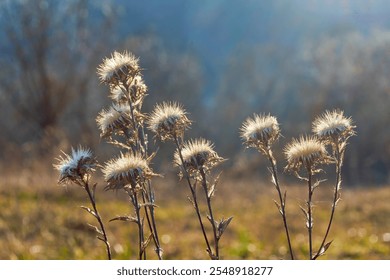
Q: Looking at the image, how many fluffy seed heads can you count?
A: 10